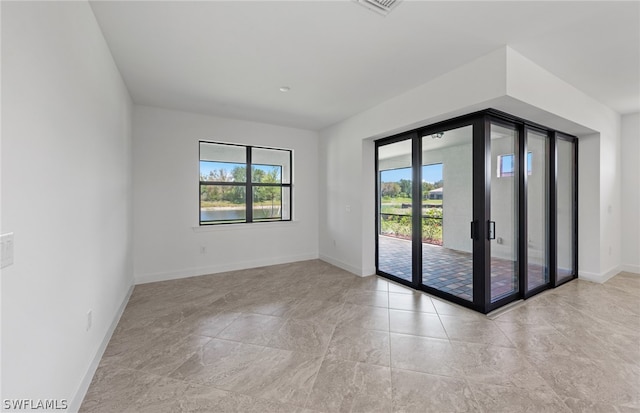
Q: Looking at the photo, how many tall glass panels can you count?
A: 5